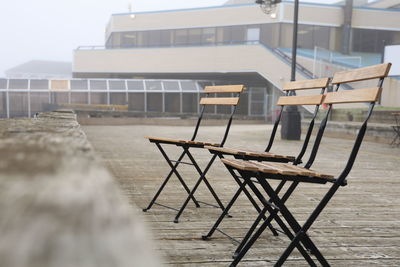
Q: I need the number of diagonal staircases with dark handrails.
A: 1